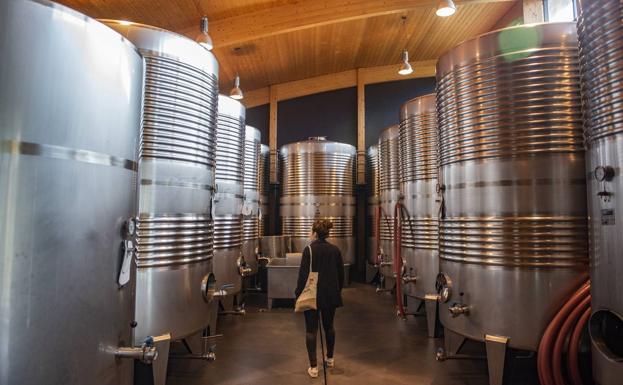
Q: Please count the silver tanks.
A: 11